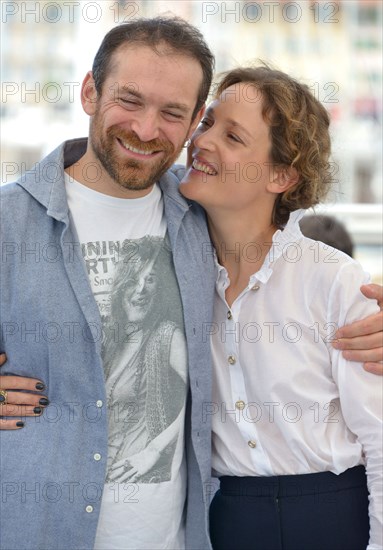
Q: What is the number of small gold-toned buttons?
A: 5